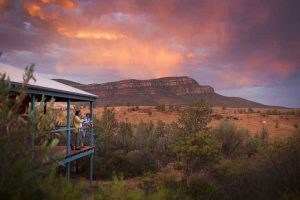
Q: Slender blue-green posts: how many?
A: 3